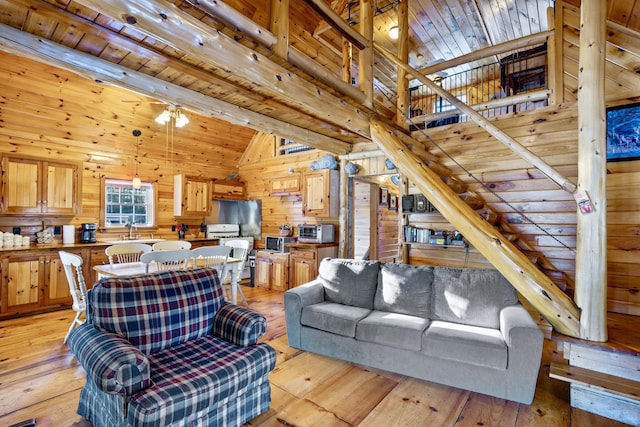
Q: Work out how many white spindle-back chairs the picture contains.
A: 6